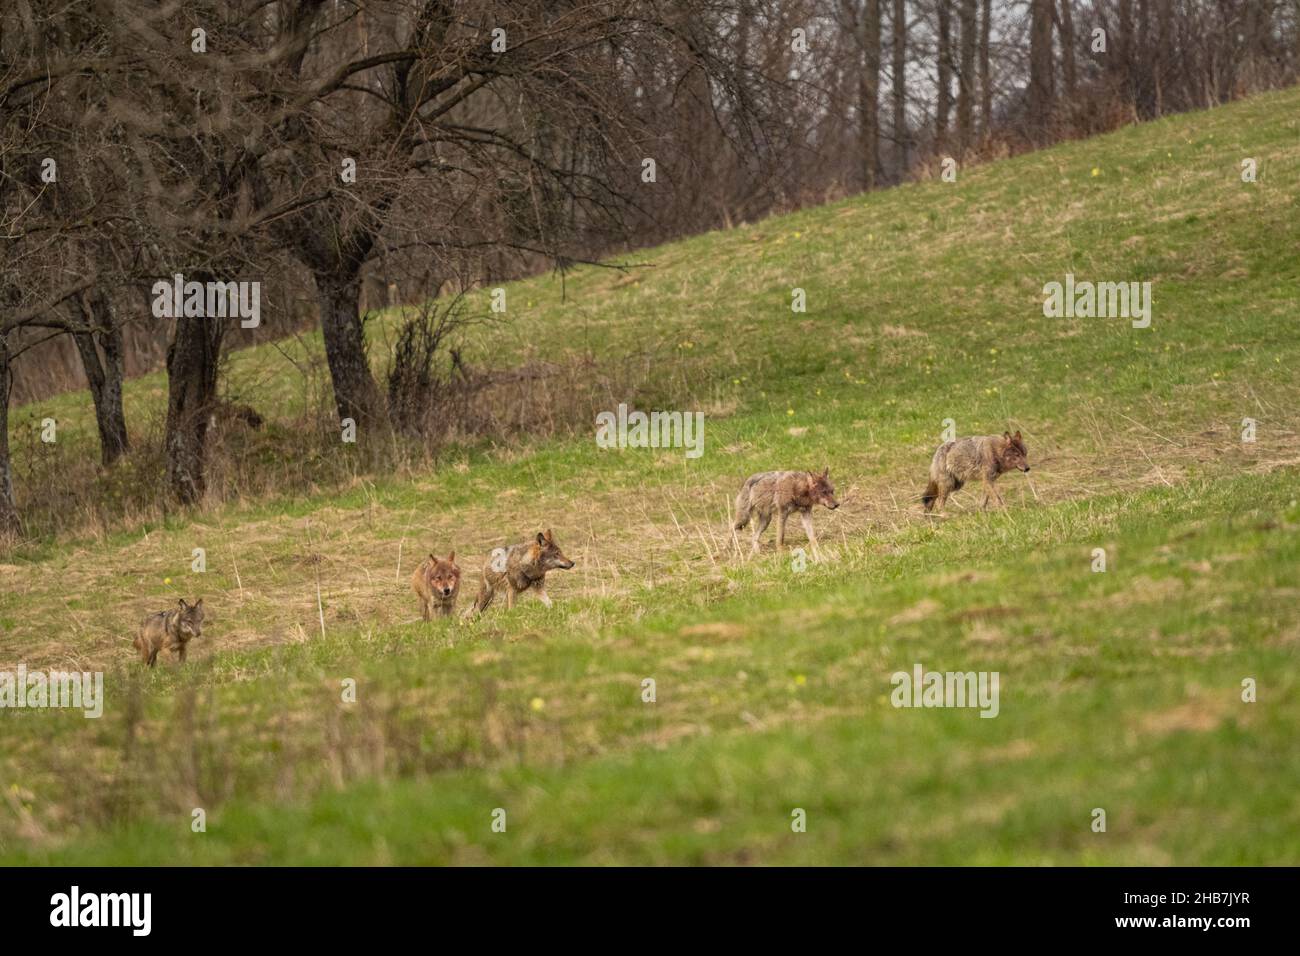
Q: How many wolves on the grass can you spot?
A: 5